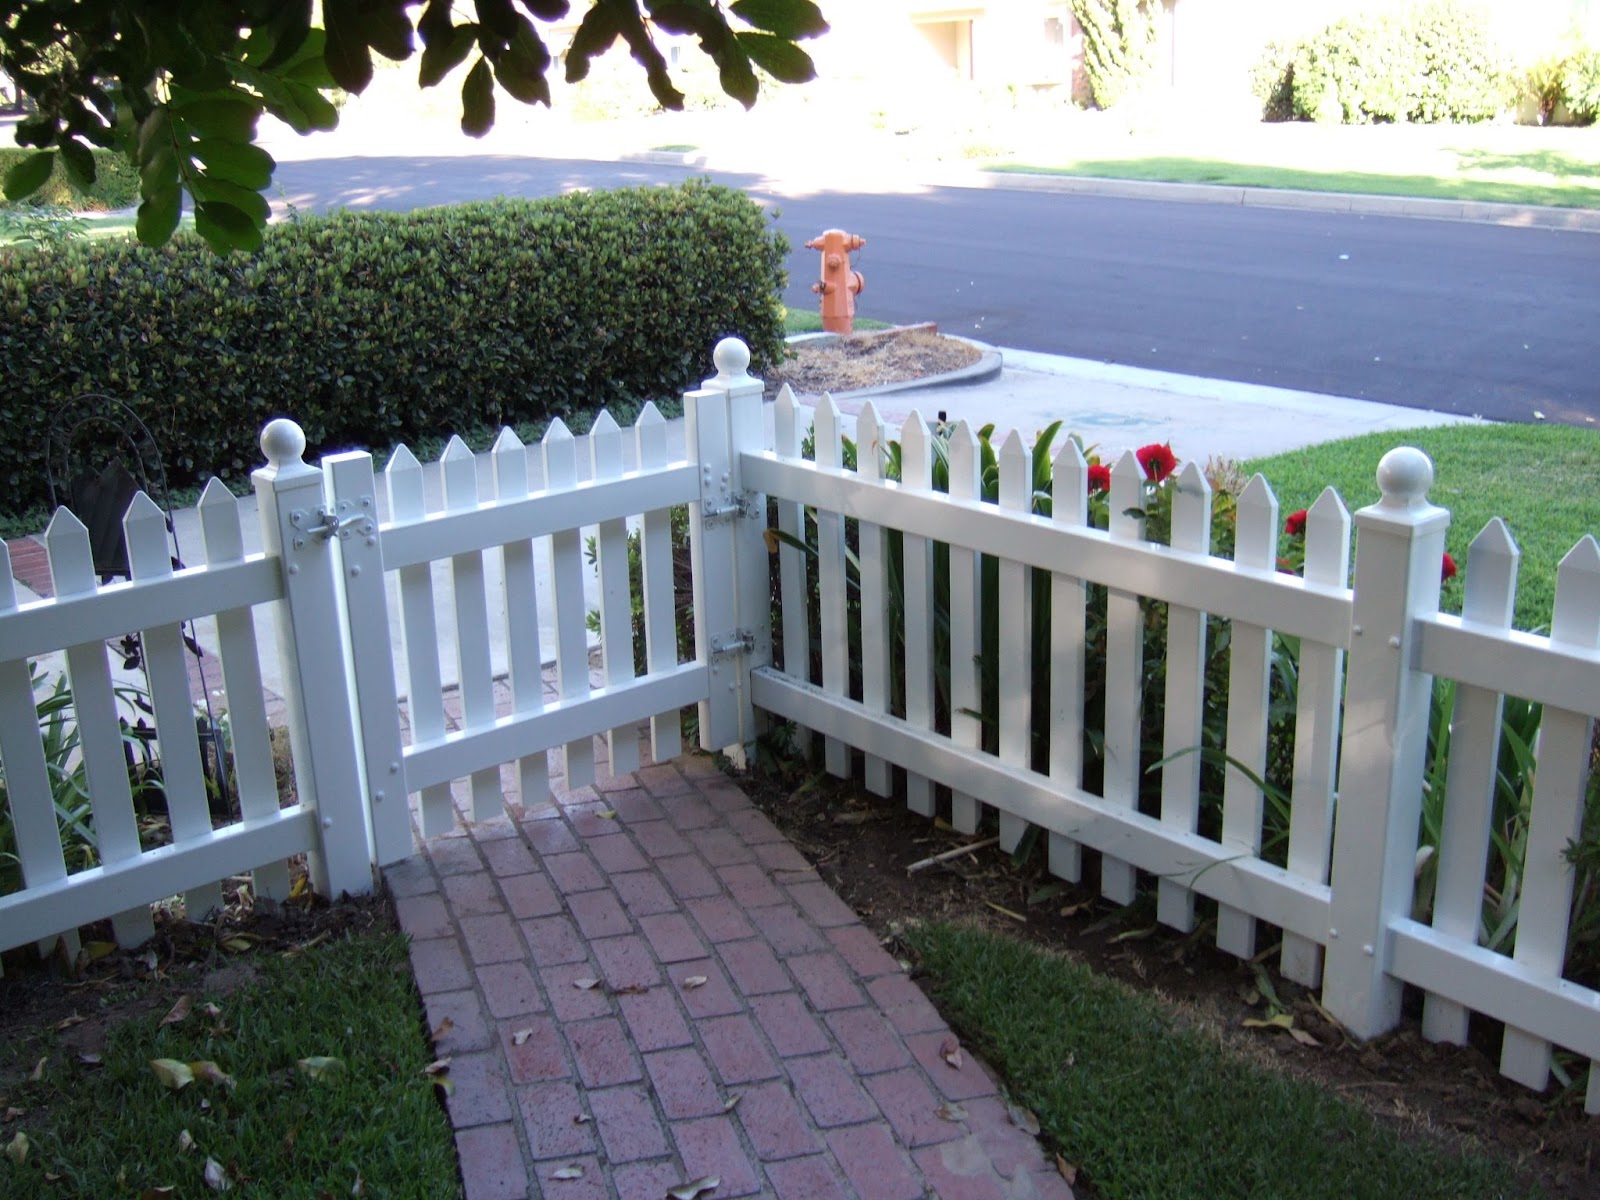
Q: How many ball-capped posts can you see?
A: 3